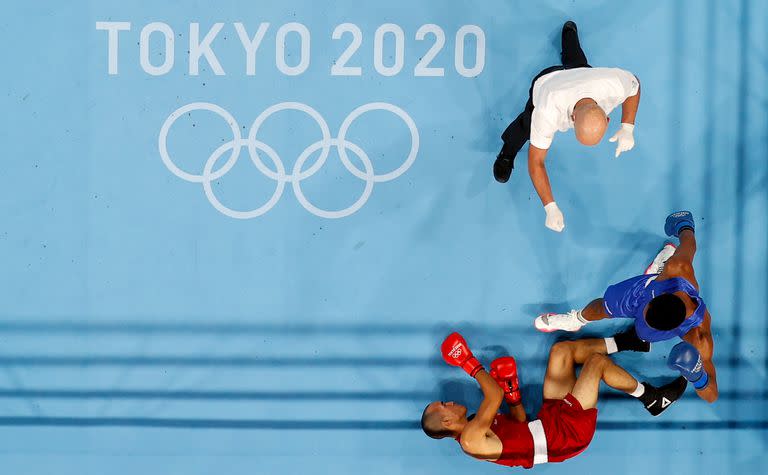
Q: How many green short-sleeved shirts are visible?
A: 0